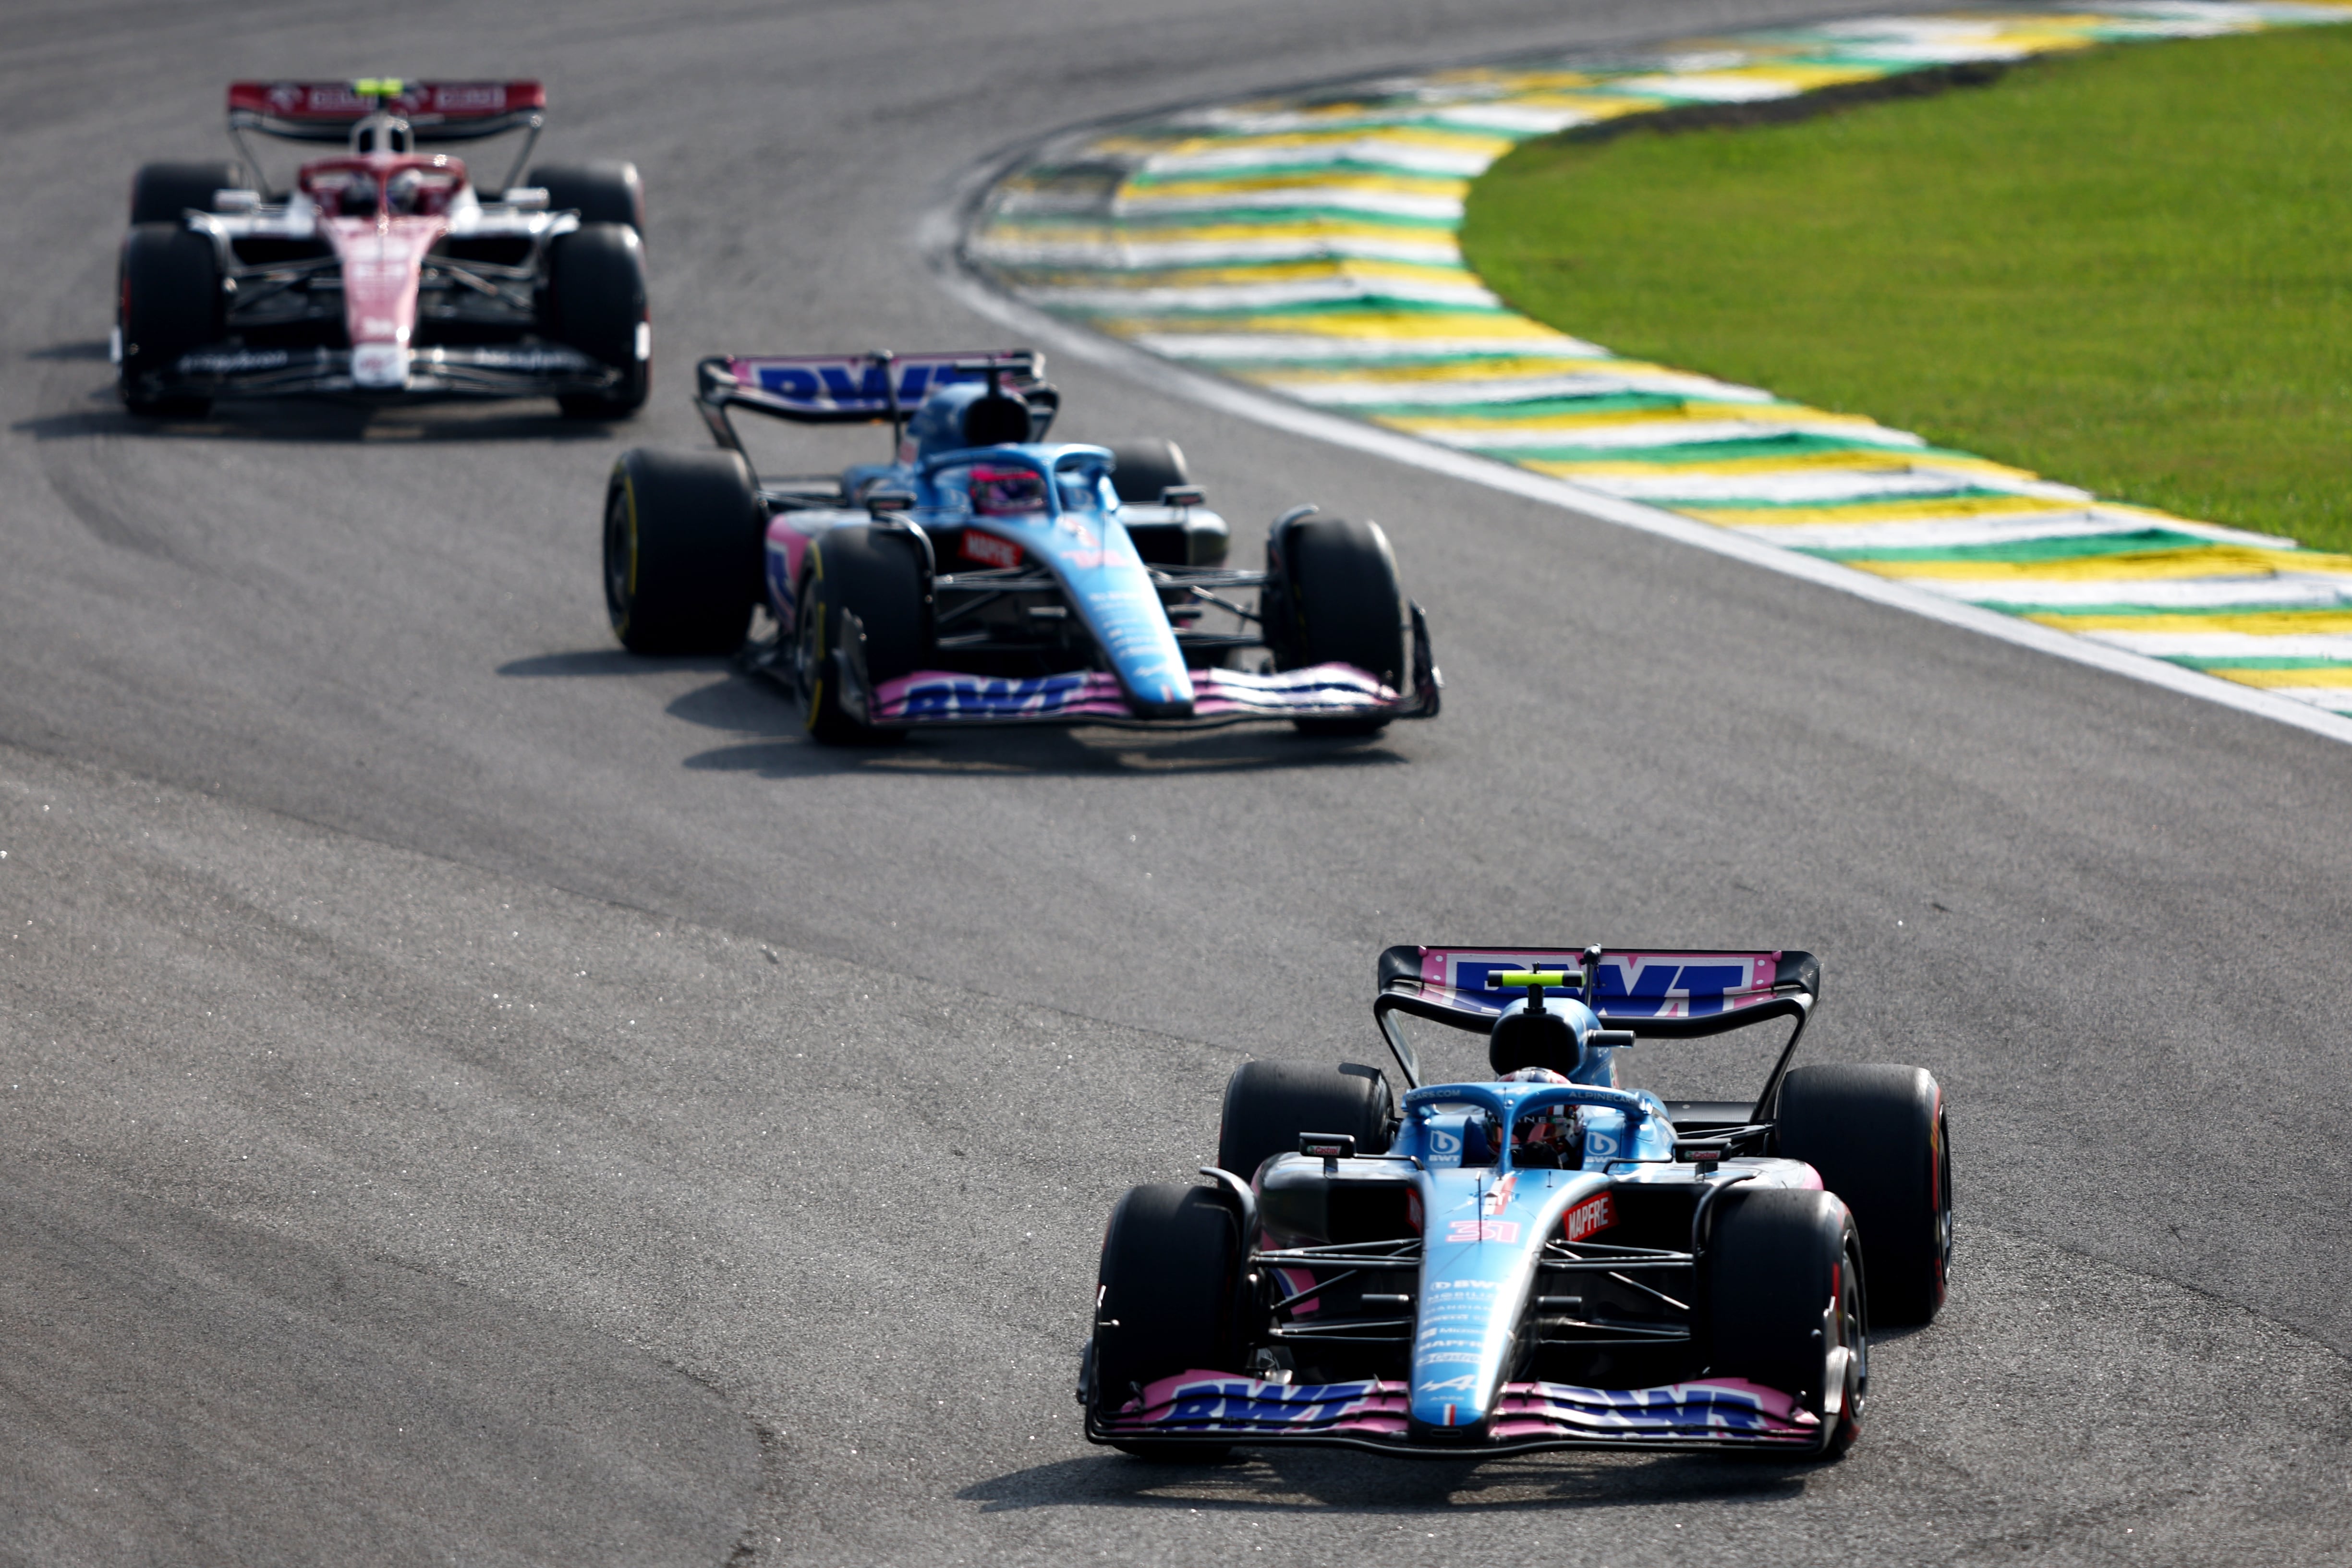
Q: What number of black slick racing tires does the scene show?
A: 12